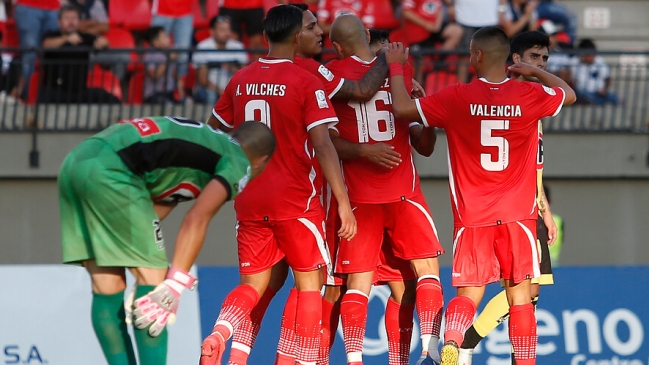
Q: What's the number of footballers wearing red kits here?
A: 5